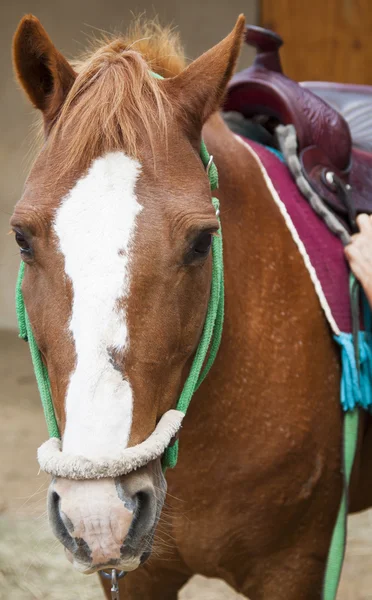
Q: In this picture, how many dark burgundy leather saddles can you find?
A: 1